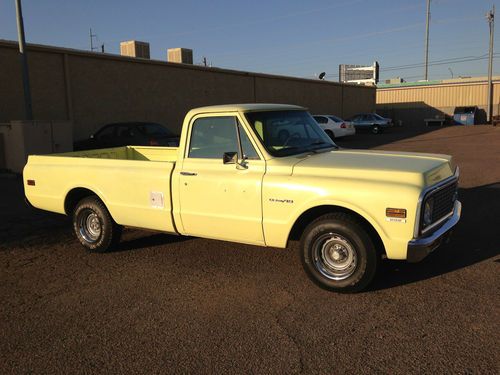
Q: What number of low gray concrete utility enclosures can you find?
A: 1